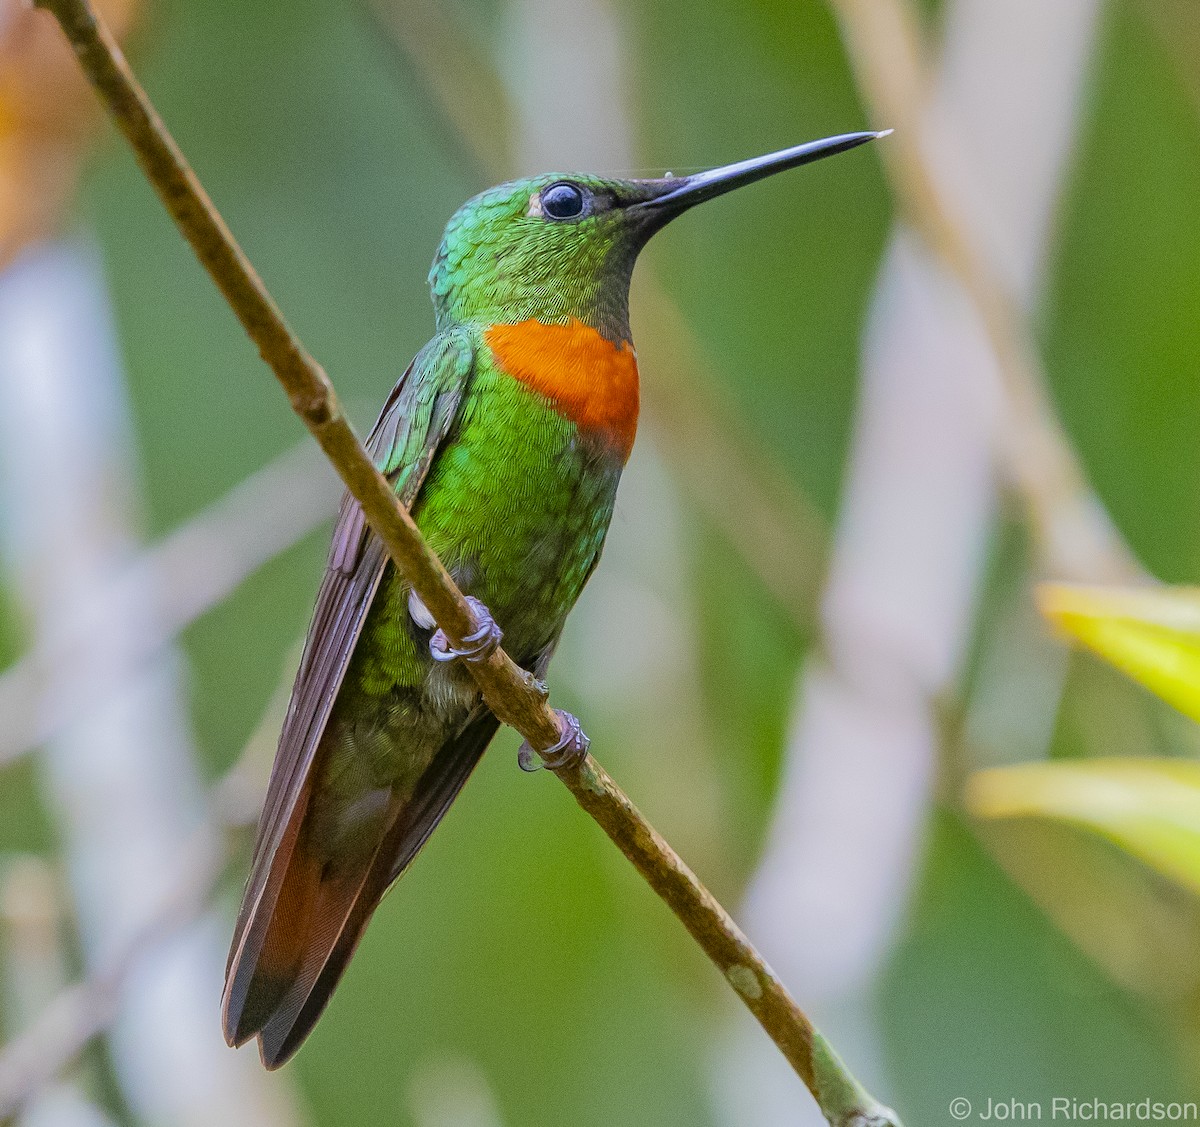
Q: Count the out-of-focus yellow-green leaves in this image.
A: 2